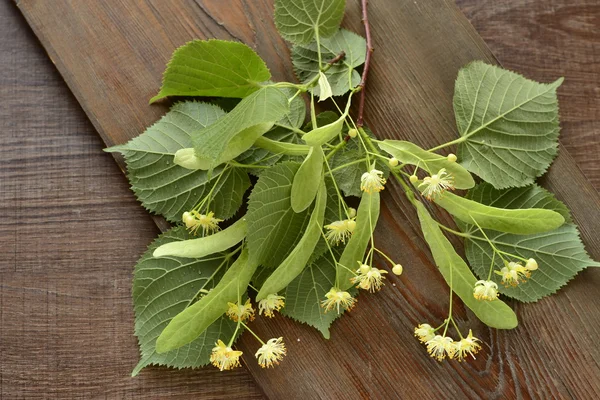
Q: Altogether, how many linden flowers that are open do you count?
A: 15